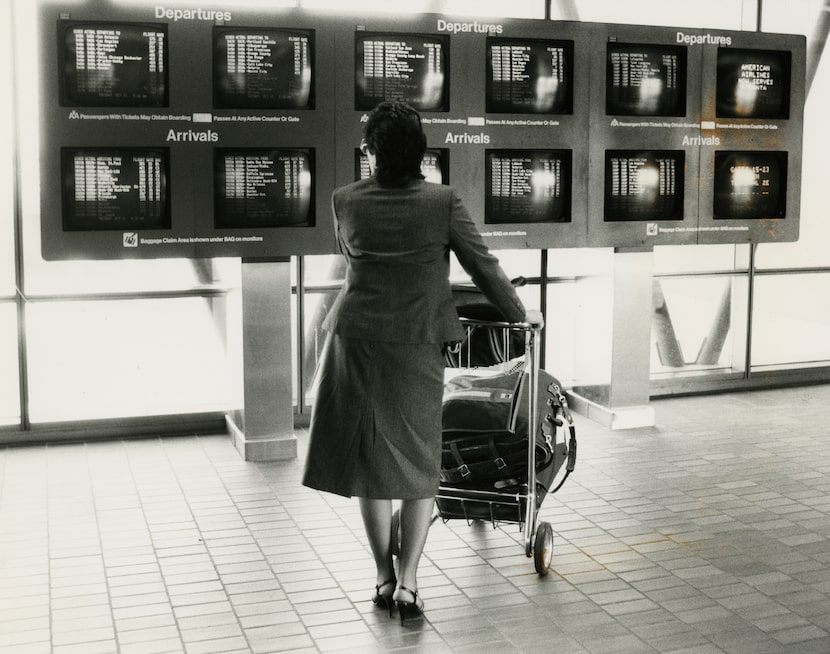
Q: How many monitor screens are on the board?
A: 12